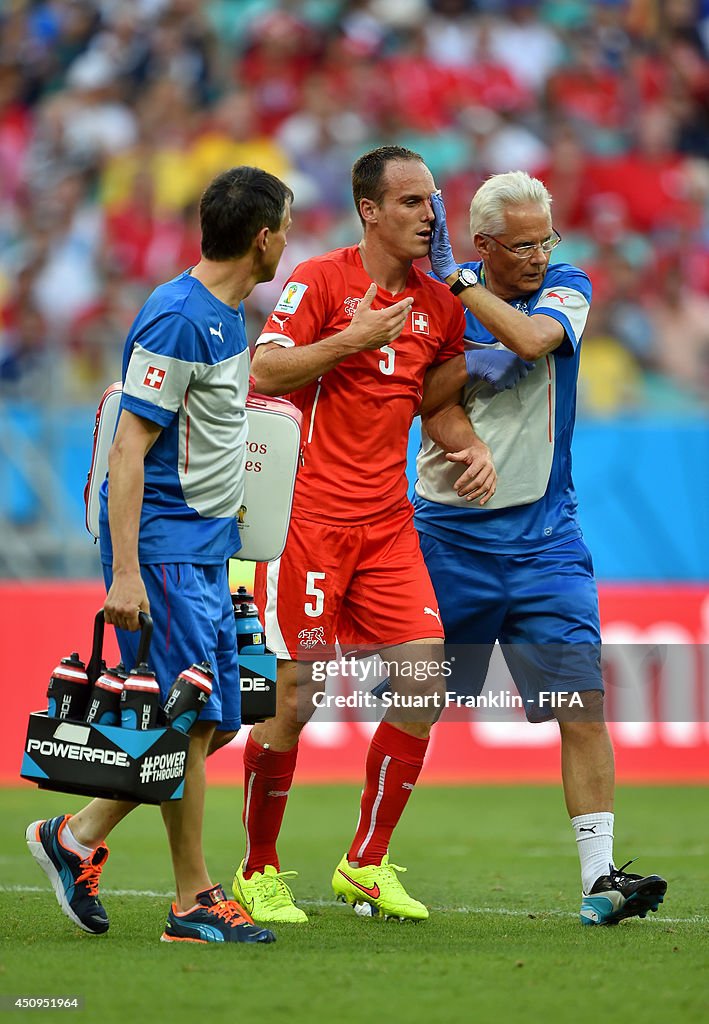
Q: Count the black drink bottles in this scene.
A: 4